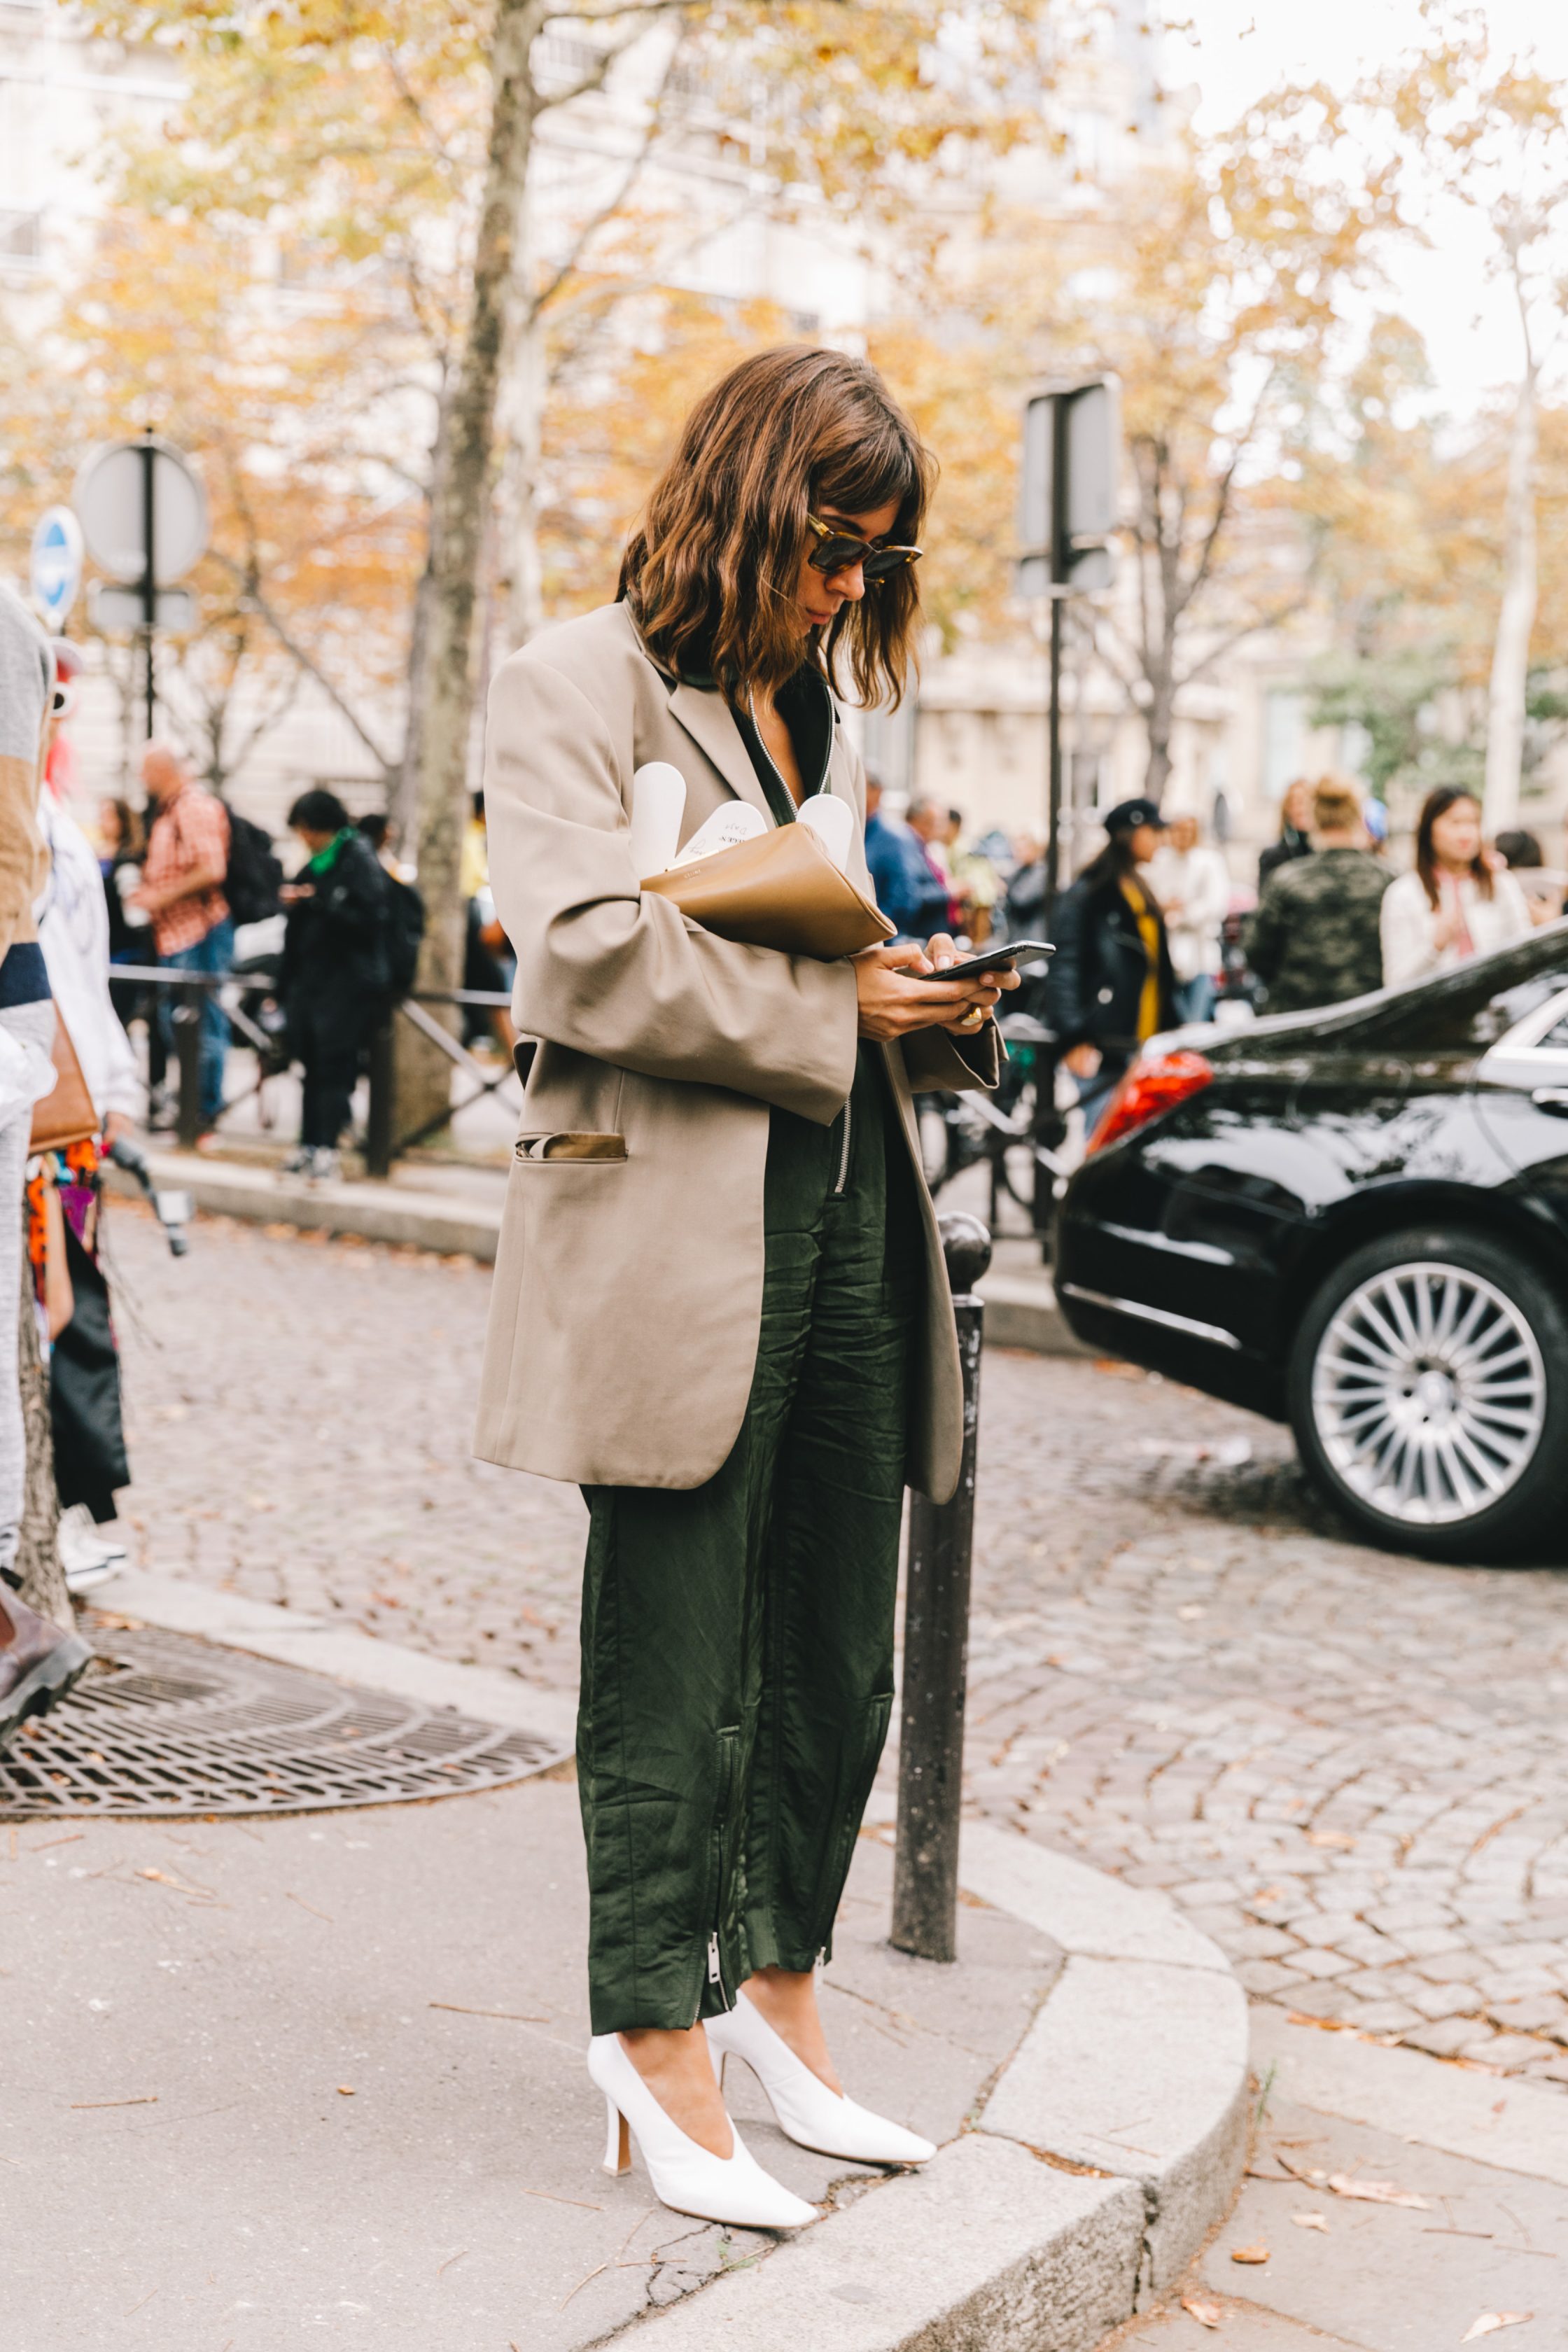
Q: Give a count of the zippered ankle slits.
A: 2